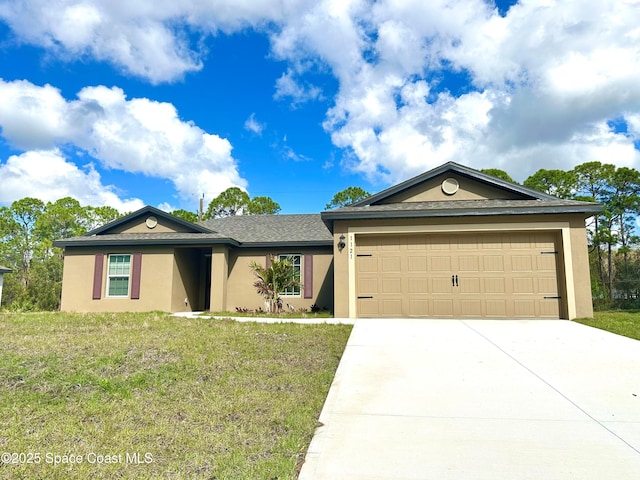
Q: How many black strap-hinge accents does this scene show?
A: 4